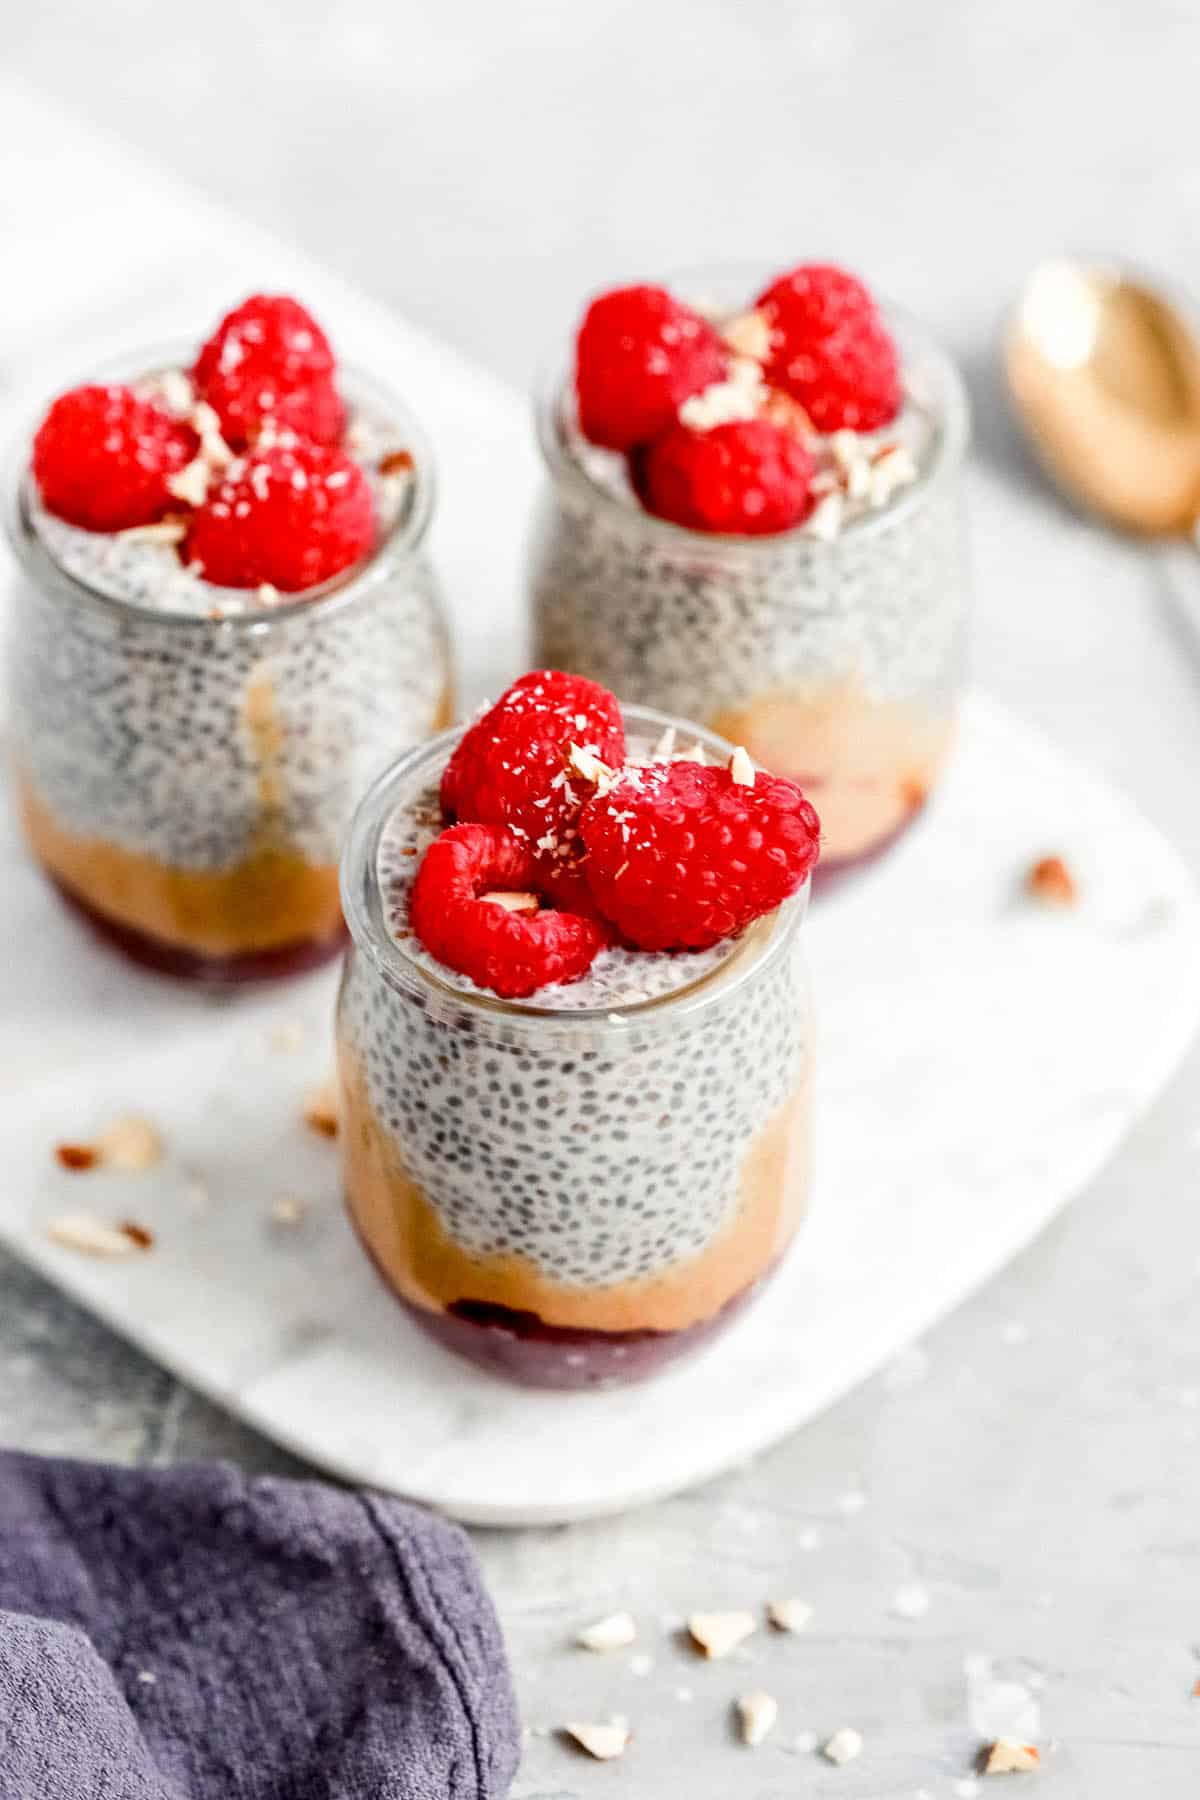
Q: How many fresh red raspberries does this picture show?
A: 9